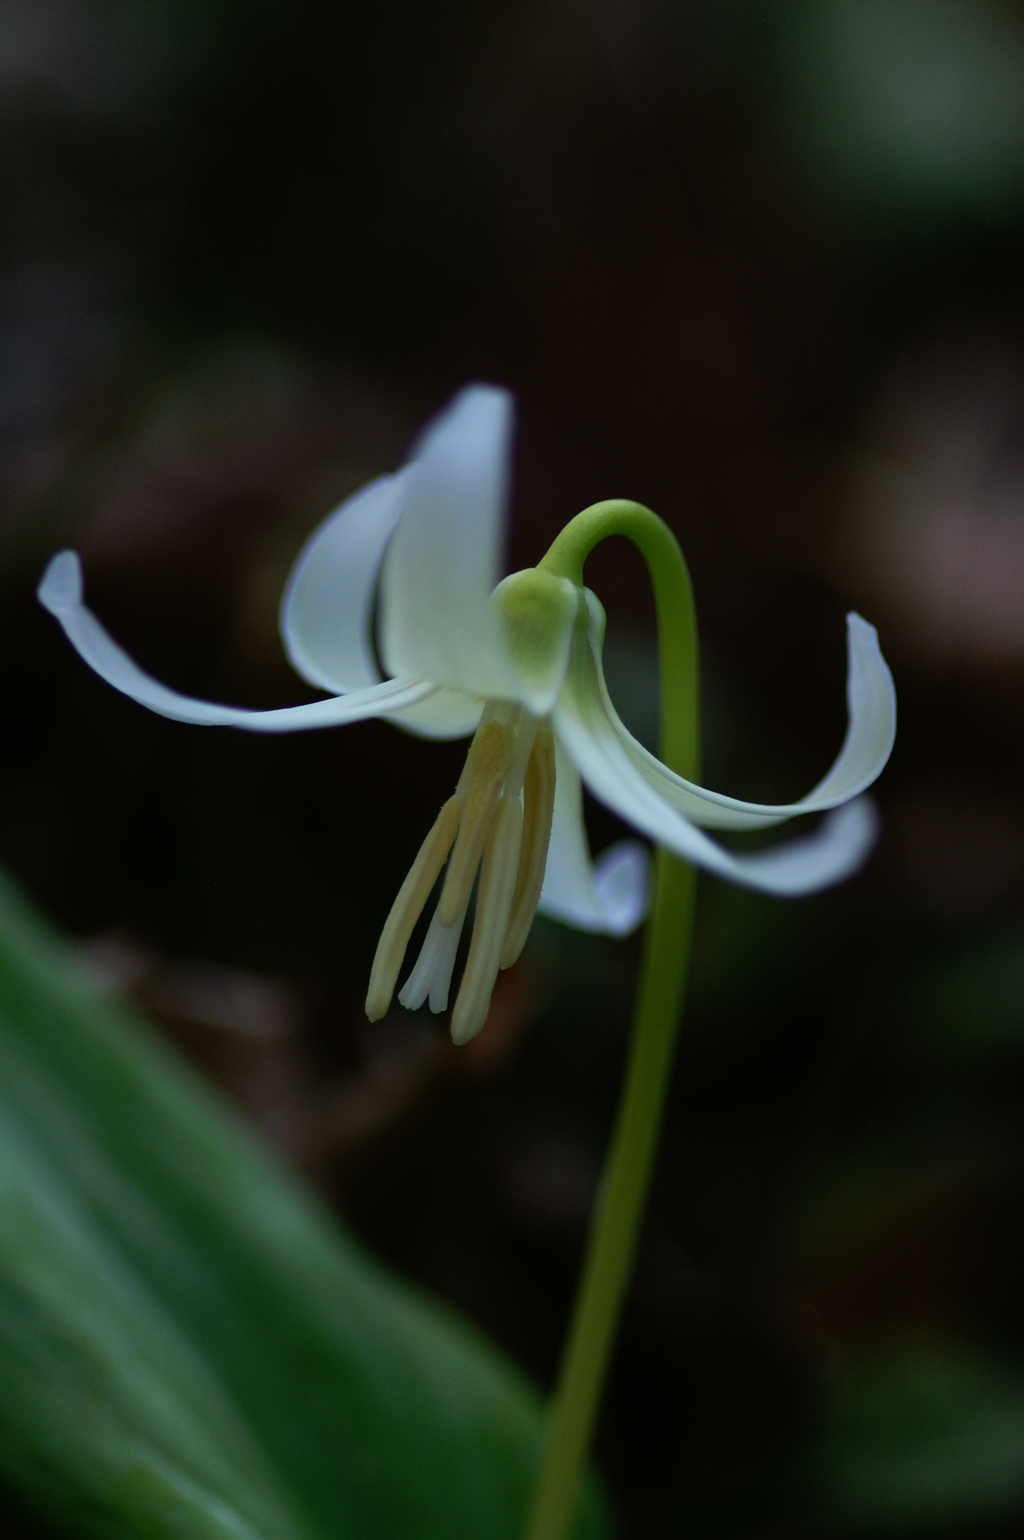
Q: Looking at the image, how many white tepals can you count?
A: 6